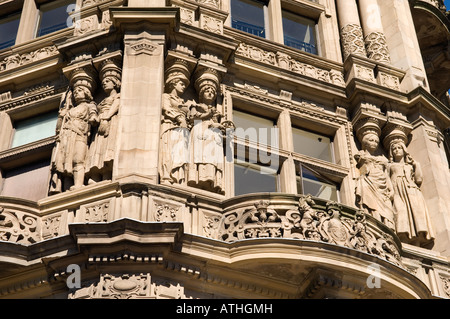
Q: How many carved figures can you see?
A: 6